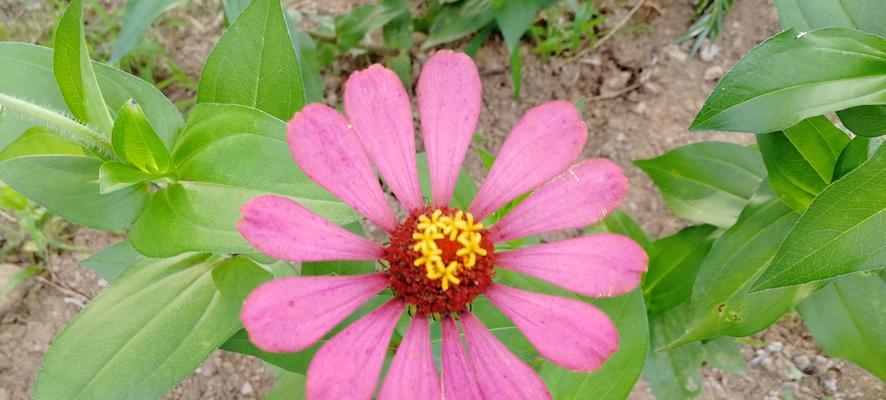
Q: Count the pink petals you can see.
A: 13